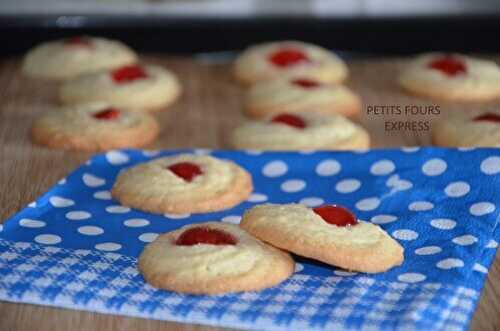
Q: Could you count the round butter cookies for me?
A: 11